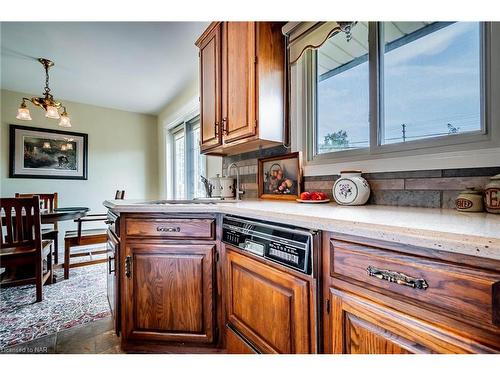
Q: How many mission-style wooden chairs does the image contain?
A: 3